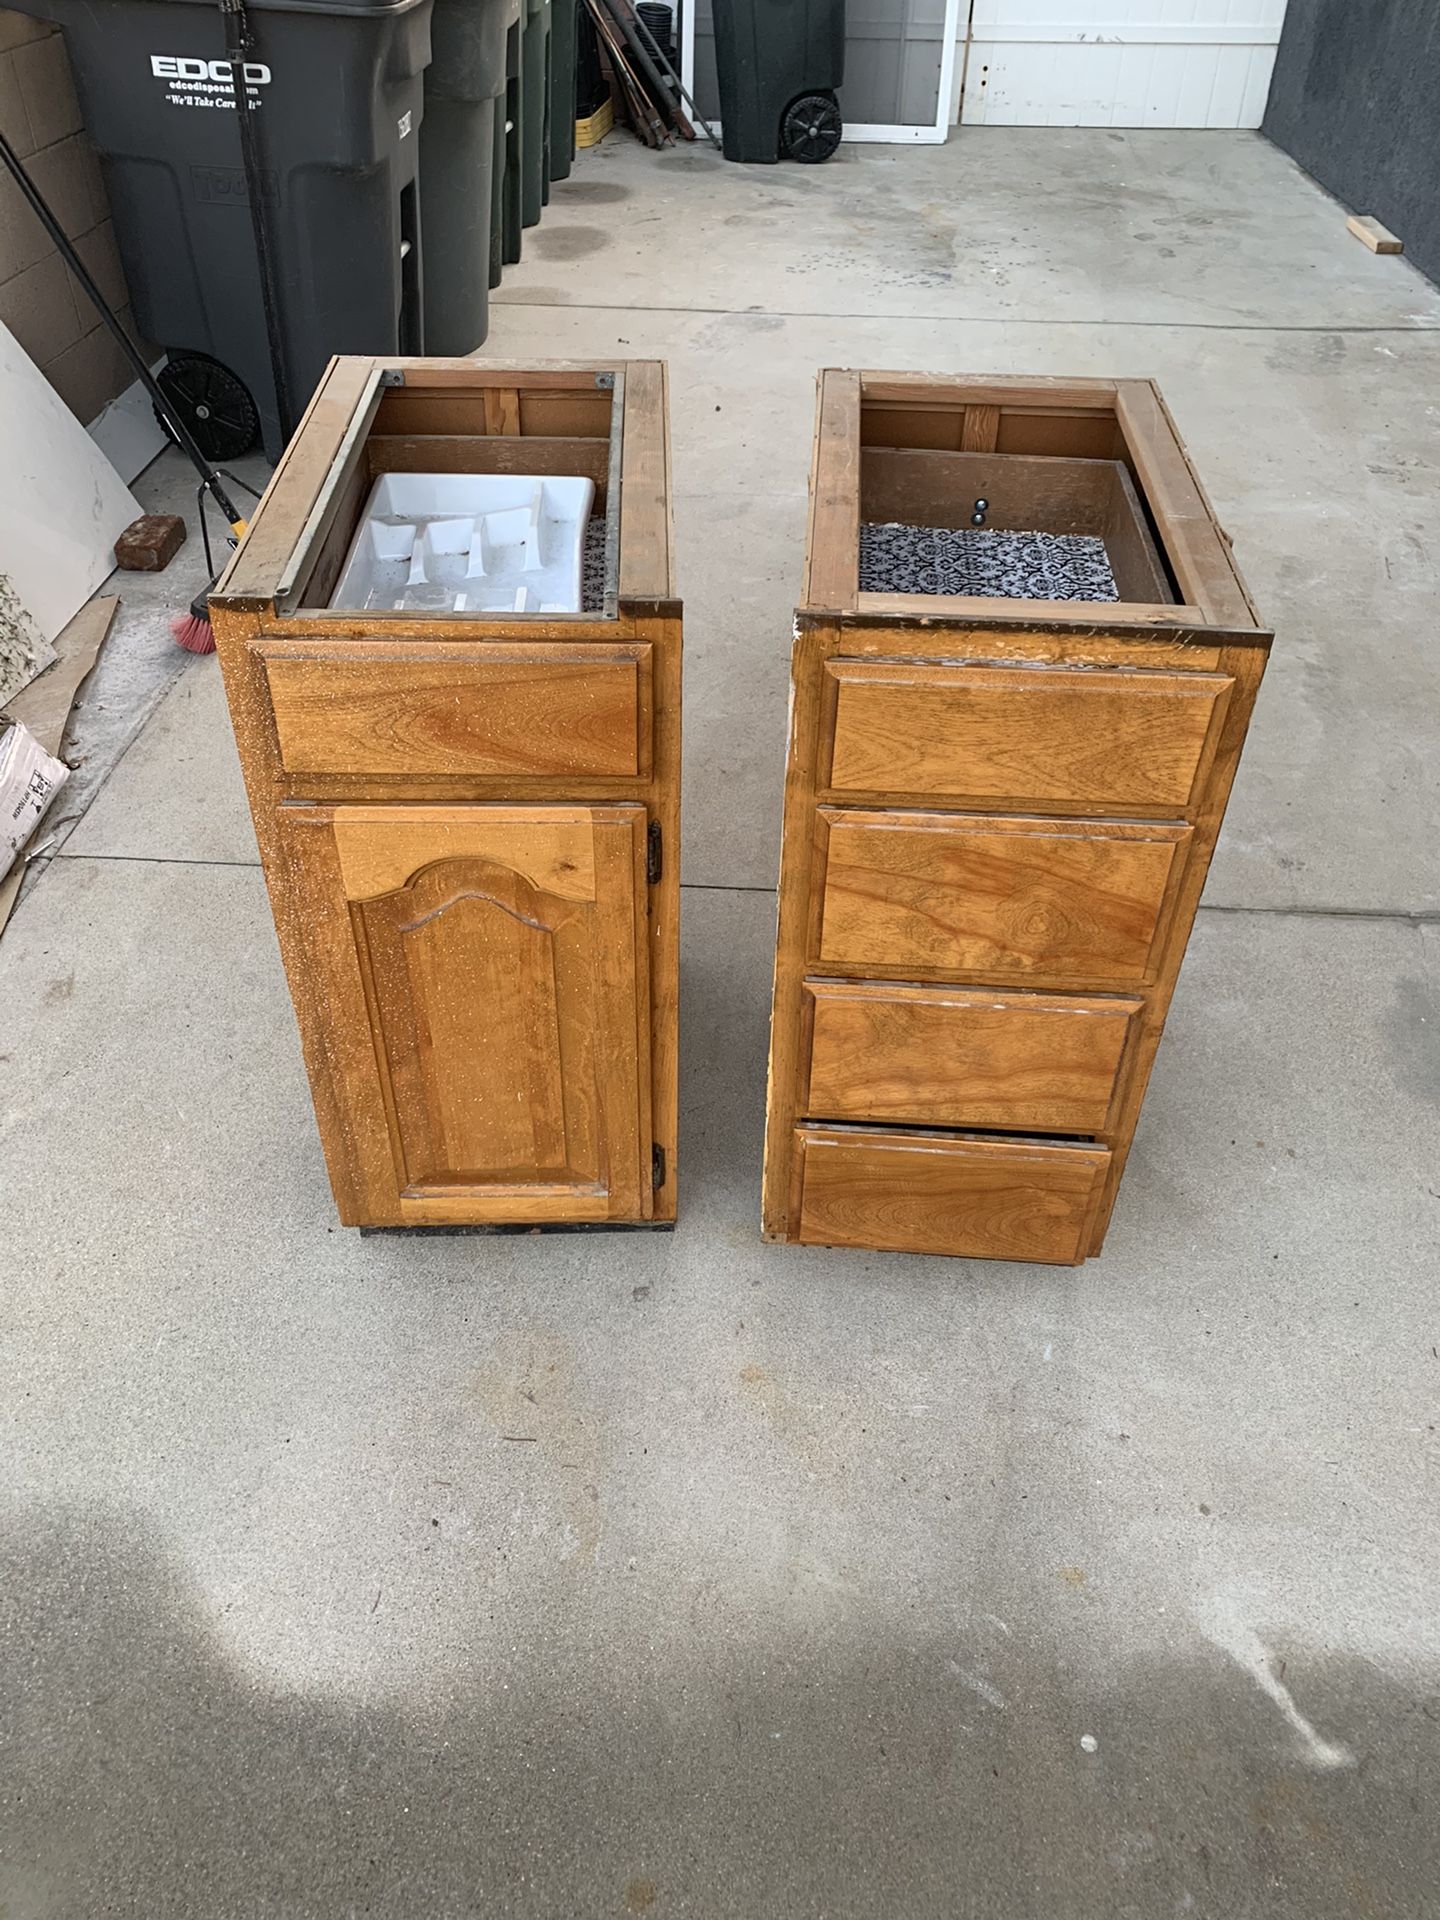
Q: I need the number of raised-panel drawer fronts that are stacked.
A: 4